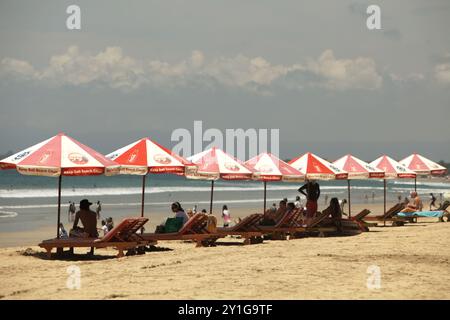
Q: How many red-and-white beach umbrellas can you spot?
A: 8